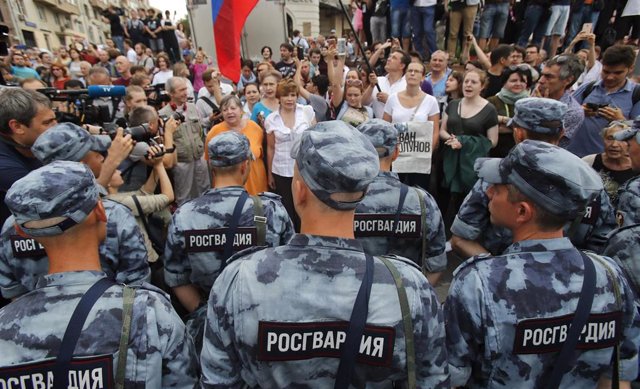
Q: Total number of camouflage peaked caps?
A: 8